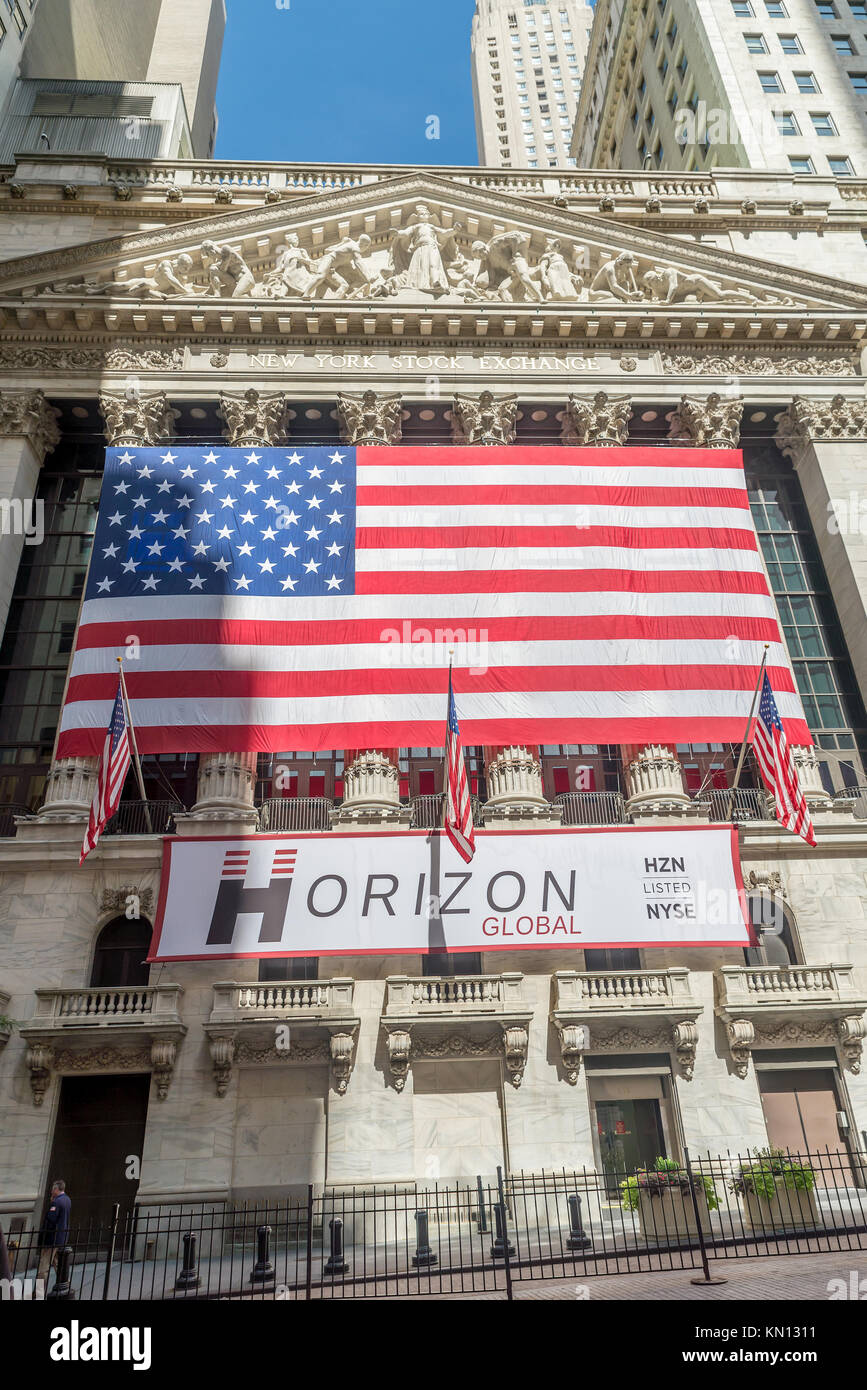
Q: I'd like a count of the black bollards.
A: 7